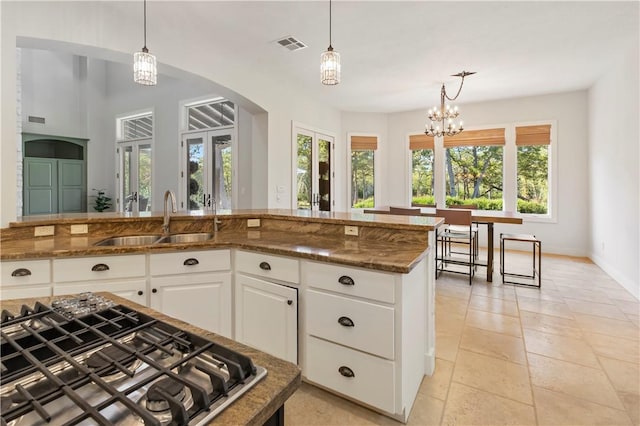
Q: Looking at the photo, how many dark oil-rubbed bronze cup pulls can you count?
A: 7